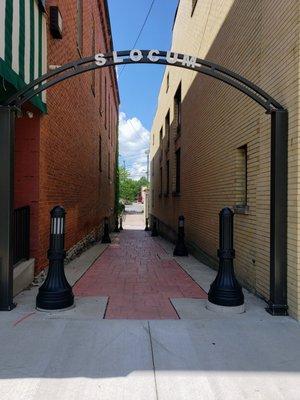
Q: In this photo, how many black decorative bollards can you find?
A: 8